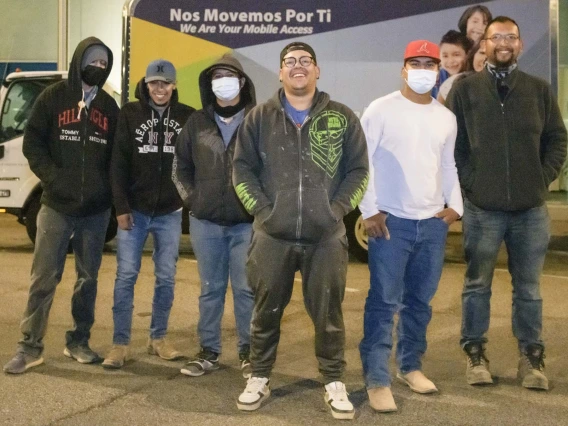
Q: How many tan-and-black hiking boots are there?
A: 2